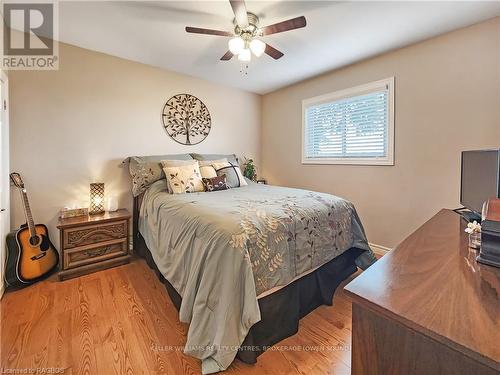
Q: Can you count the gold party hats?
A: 0